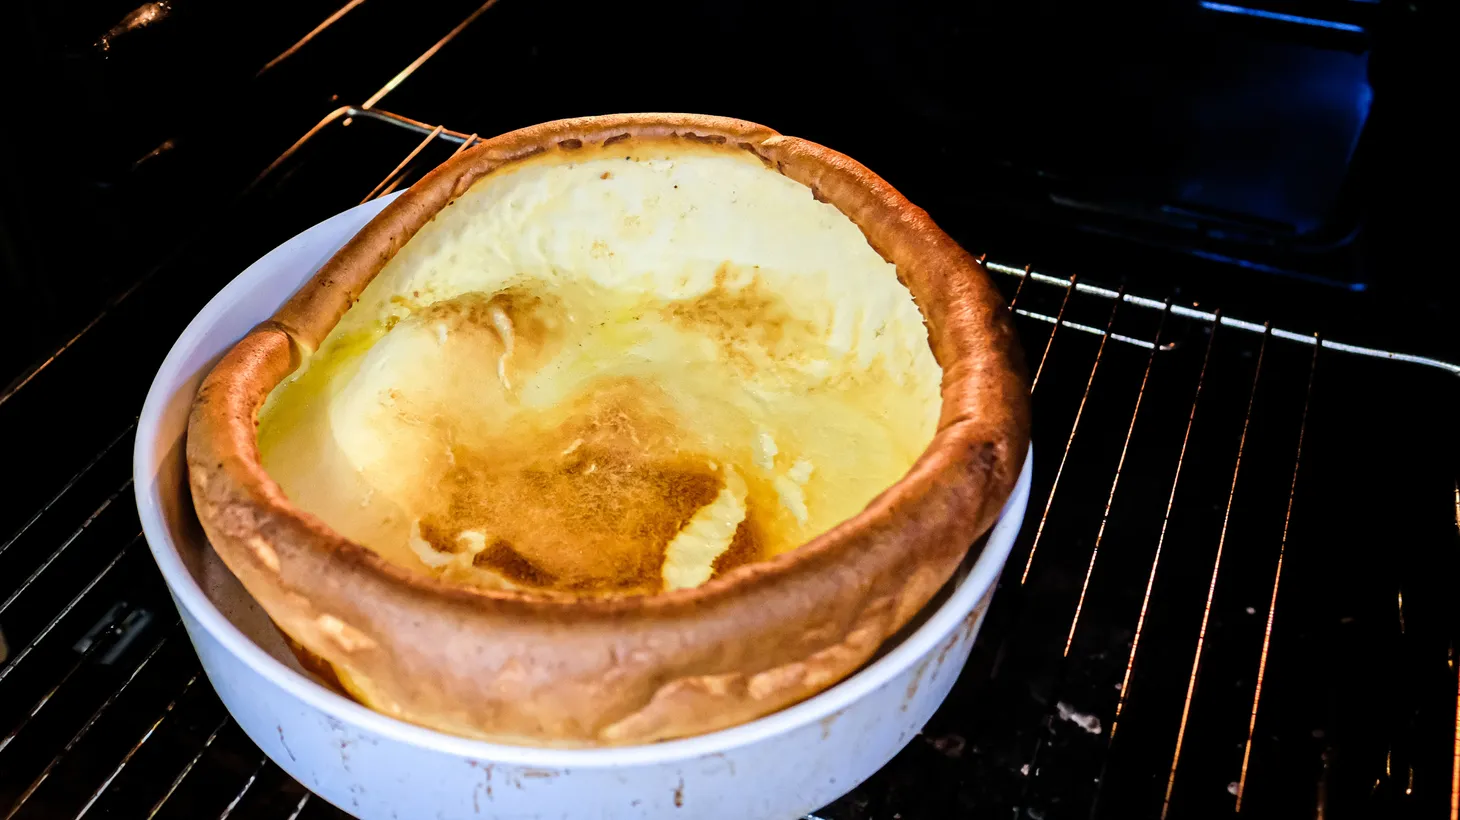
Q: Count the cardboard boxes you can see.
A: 0